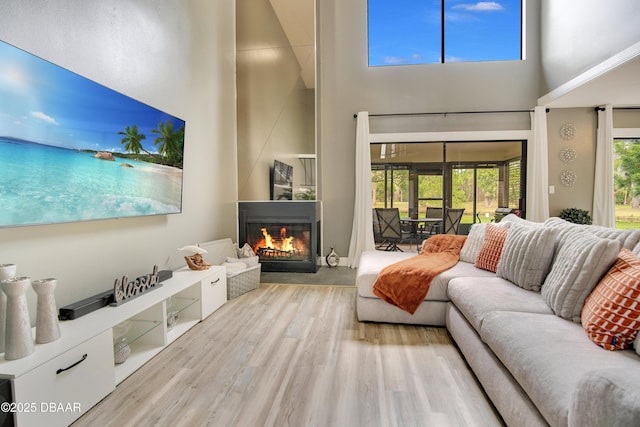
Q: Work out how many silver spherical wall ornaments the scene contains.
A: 3